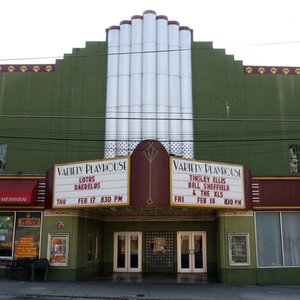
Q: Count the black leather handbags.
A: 0